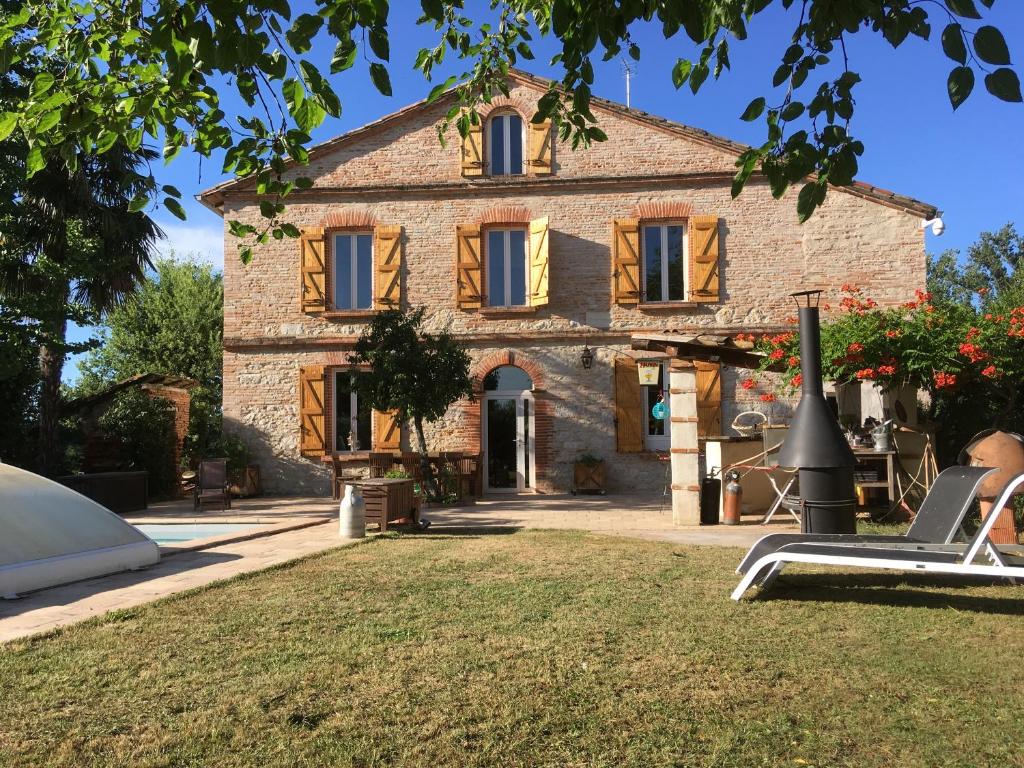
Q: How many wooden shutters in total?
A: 12